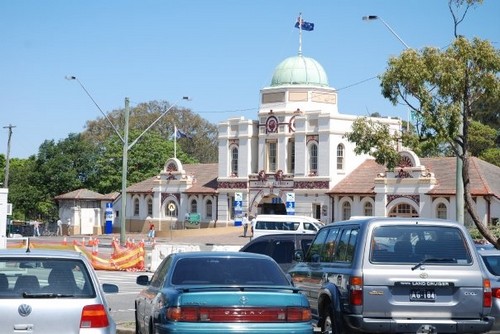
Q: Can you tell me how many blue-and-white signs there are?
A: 3